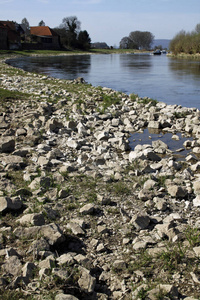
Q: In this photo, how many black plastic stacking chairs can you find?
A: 0